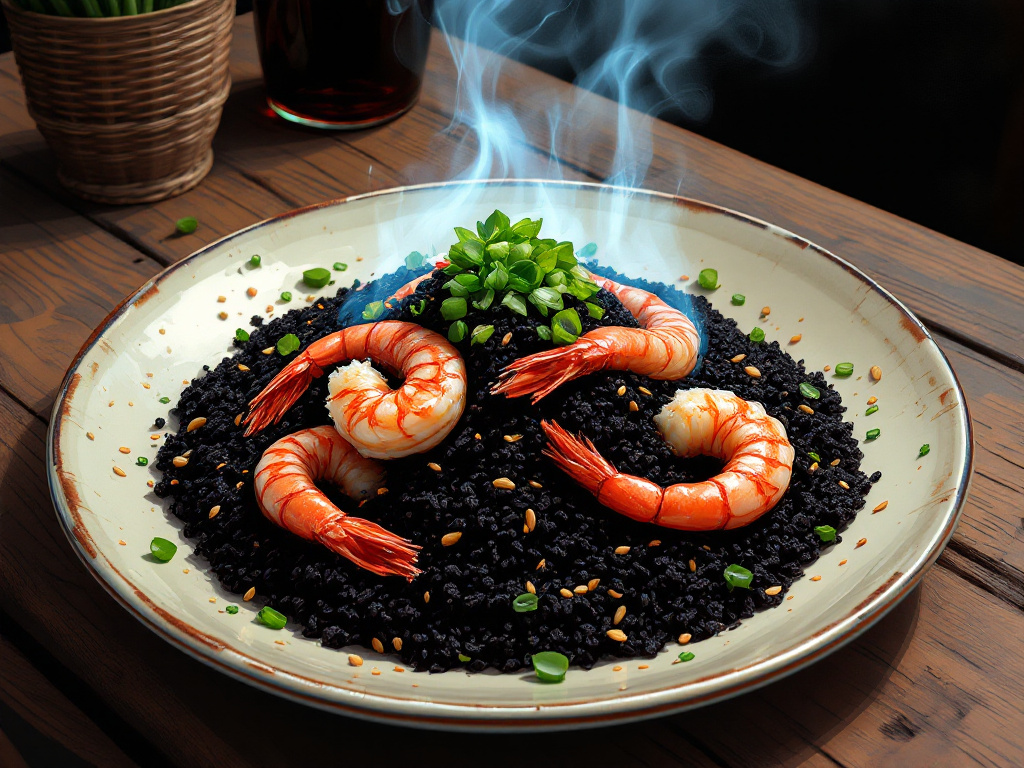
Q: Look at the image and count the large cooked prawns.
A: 4